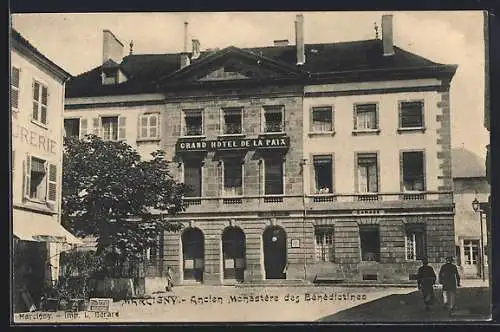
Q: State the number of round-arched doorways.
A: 3